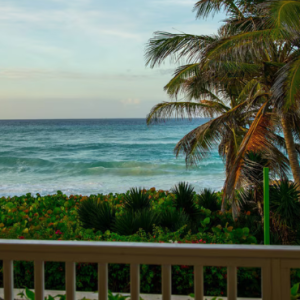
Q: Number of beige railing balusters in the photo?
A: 8